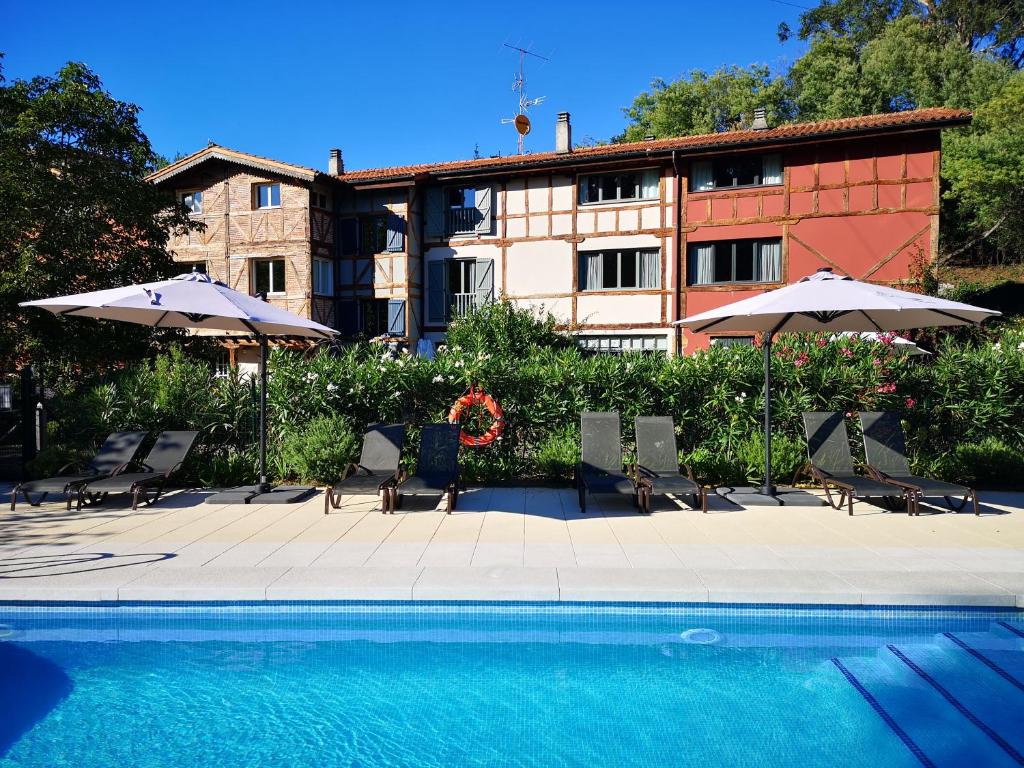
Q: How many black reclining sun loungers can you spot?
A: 8